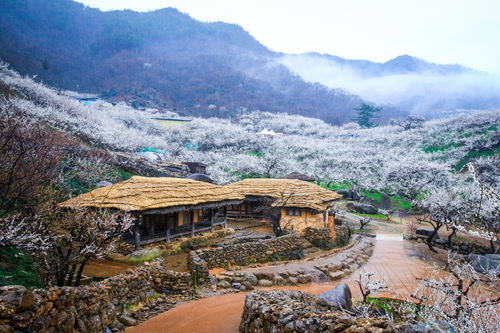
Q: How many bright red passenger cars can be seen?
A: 0